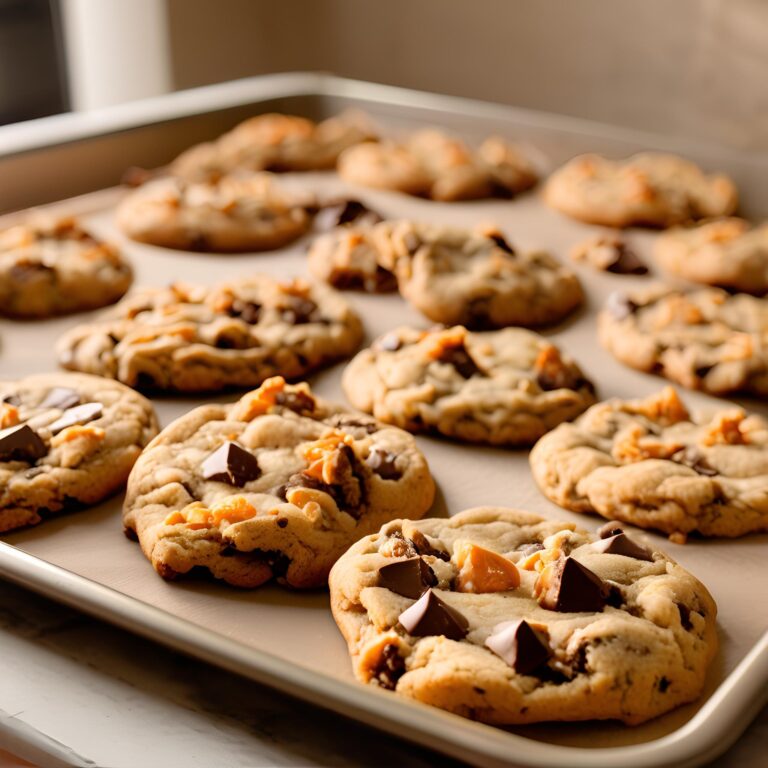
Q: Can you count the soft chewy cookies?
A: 14